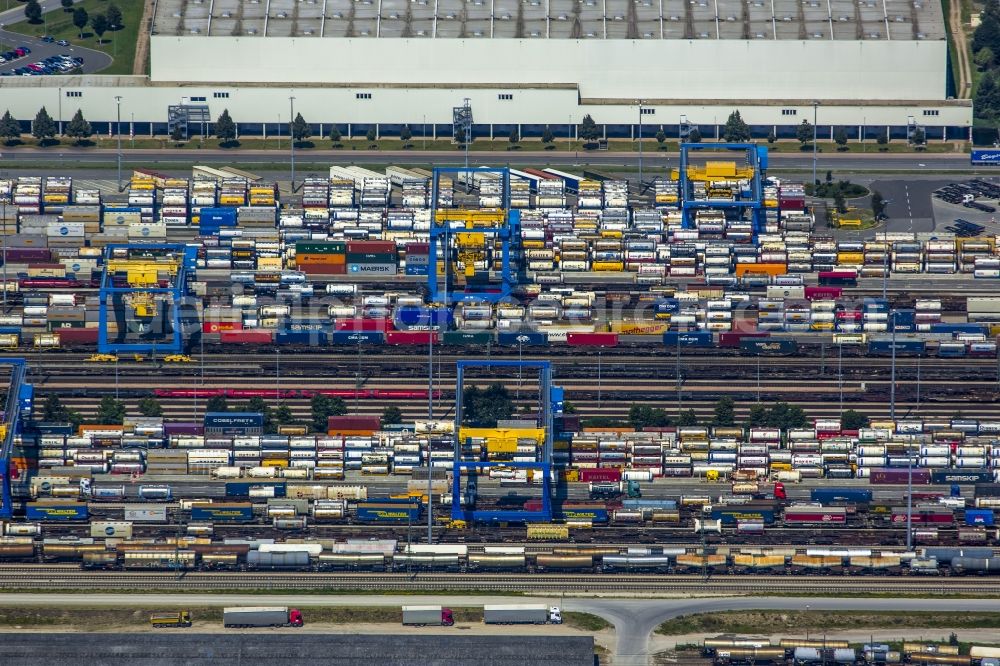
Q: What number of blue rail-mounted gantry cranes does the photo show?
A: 5